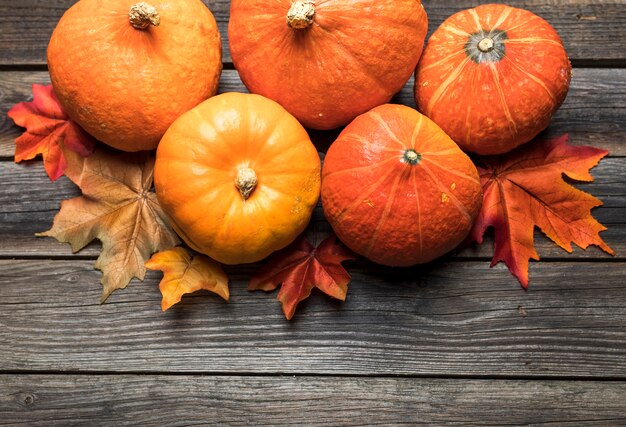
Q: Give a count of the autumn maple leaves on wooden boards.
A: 5